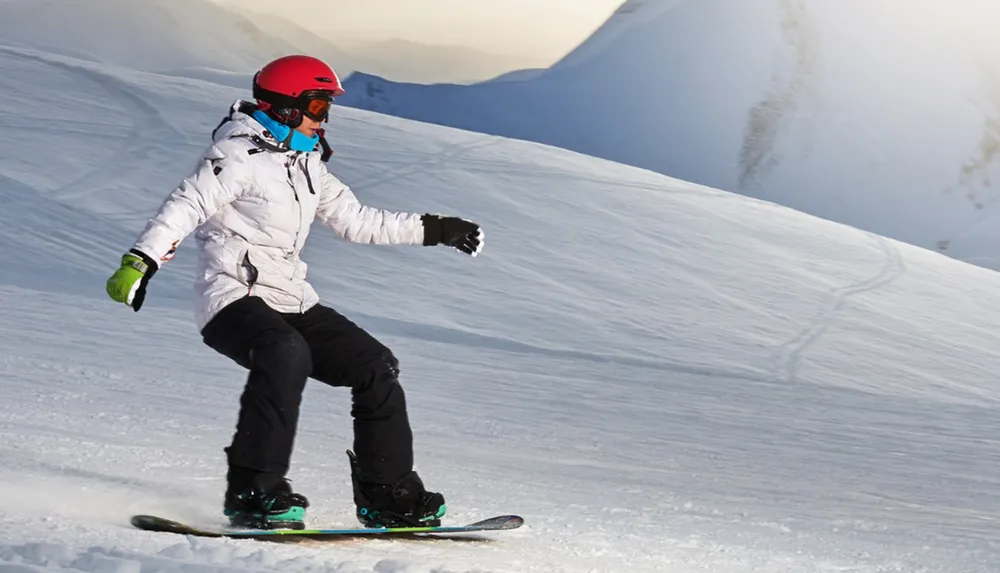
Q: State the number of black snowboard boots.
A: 2